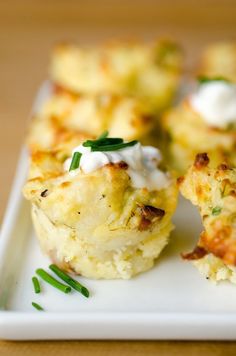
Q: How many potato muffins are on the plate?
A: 6